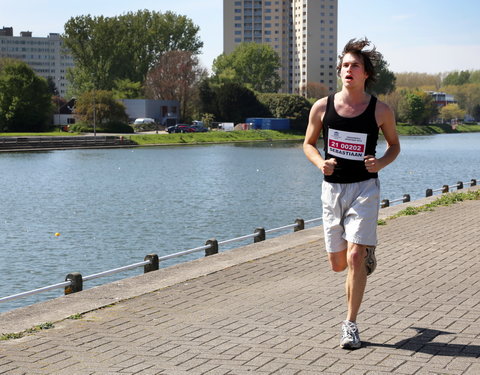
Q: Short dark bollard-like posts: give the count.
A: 11